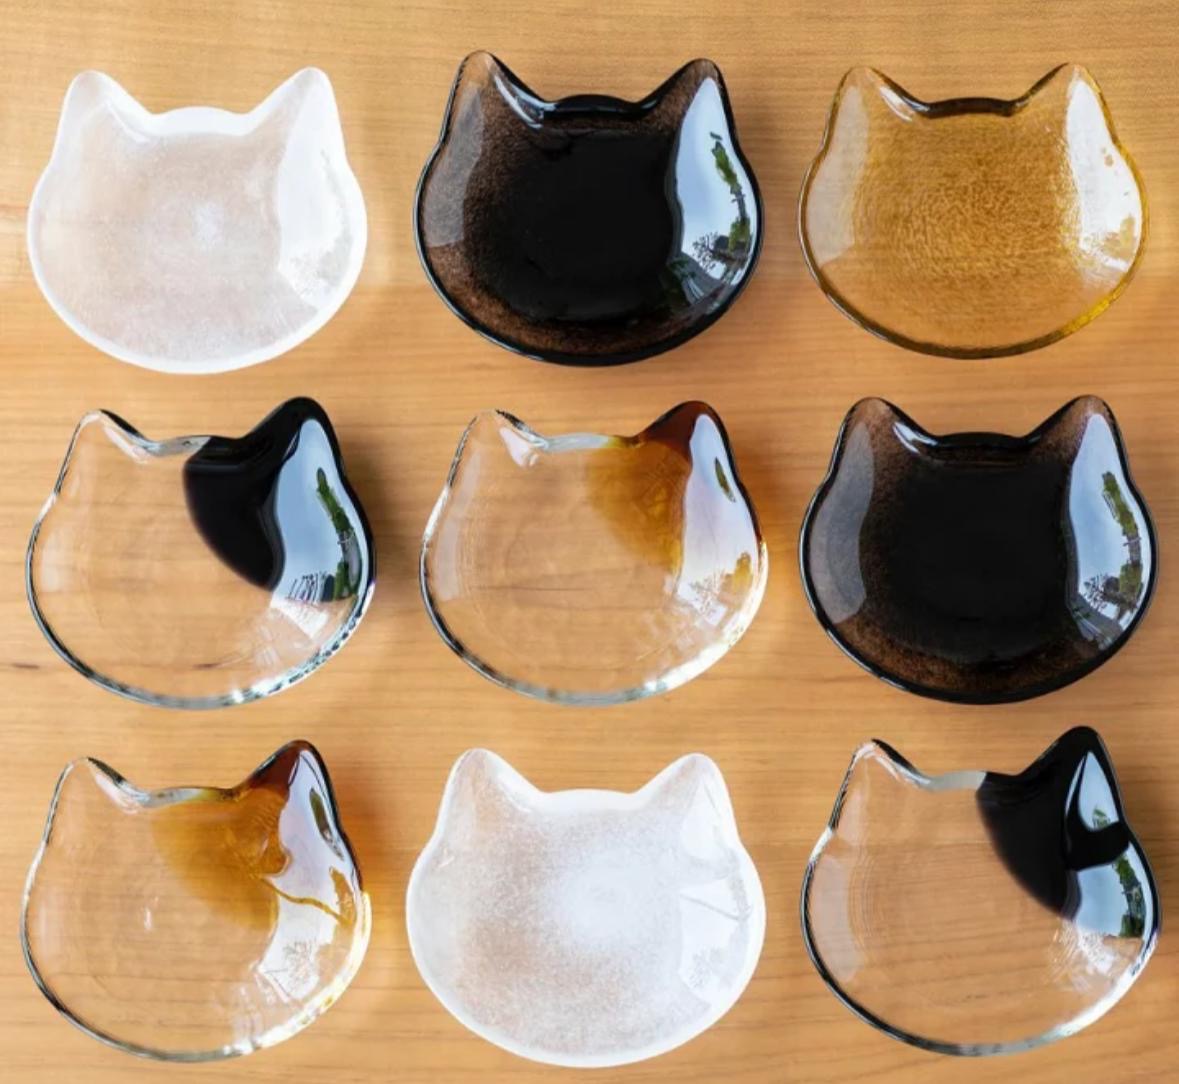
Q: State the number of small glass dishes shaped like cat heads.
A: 9